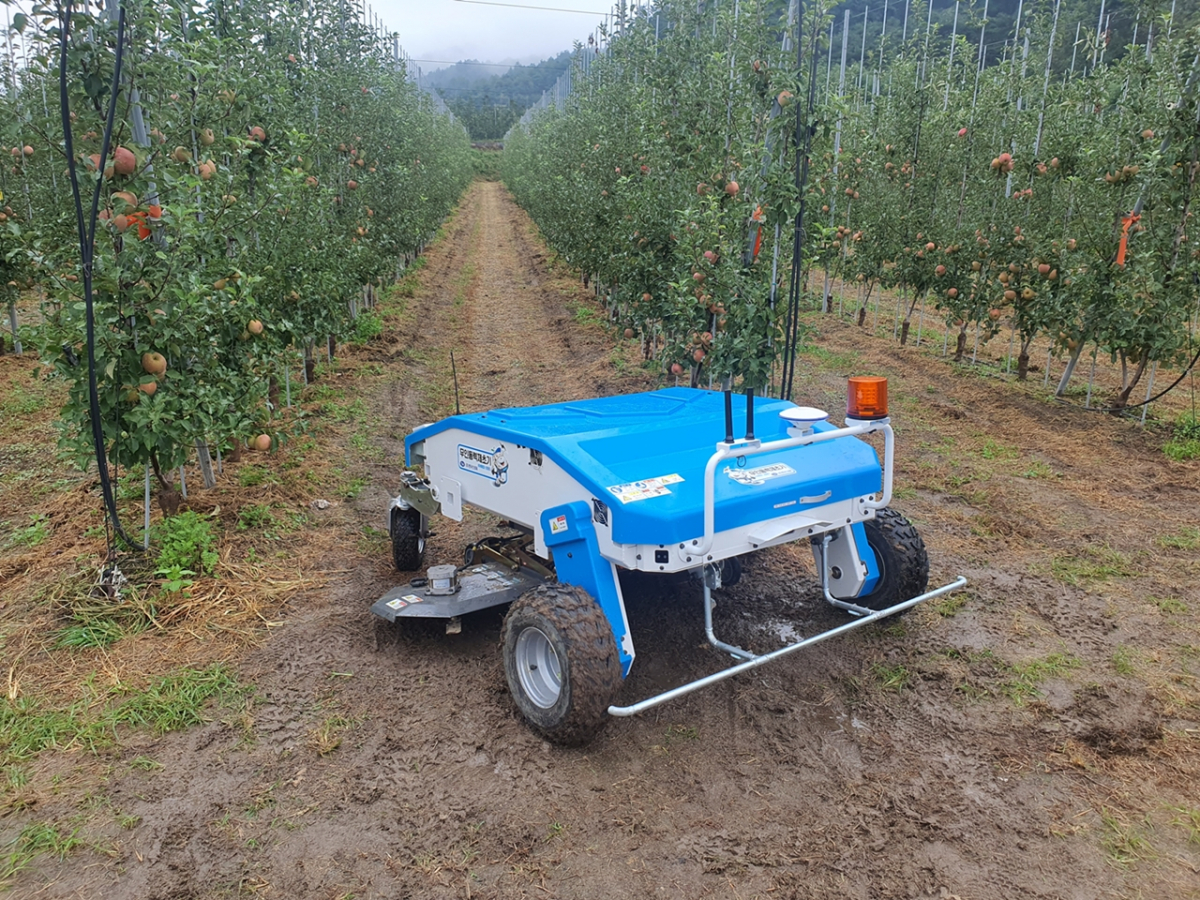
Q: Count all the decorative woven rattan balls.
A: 0